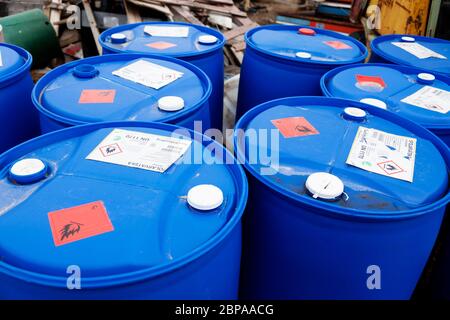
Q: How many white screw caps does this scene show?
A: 11